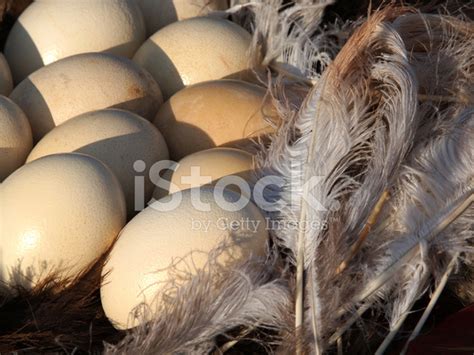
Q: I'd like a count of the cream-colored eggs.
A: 11